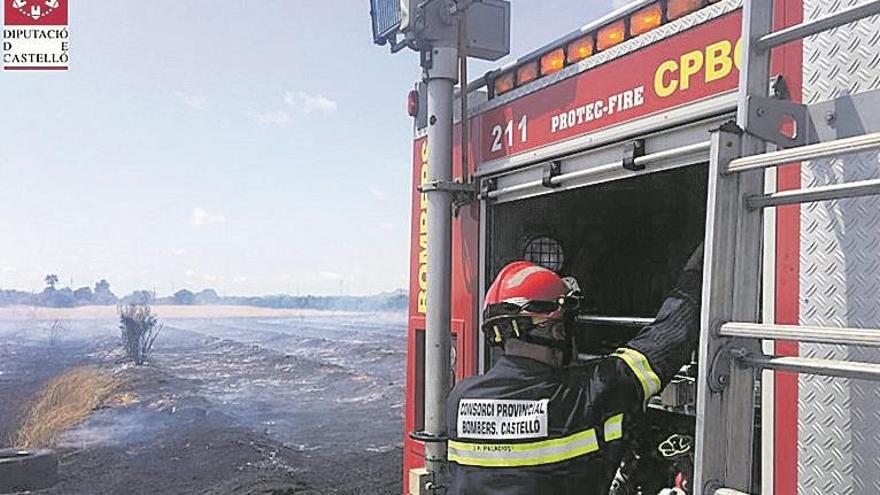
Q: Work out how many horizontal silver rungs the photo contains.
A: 5